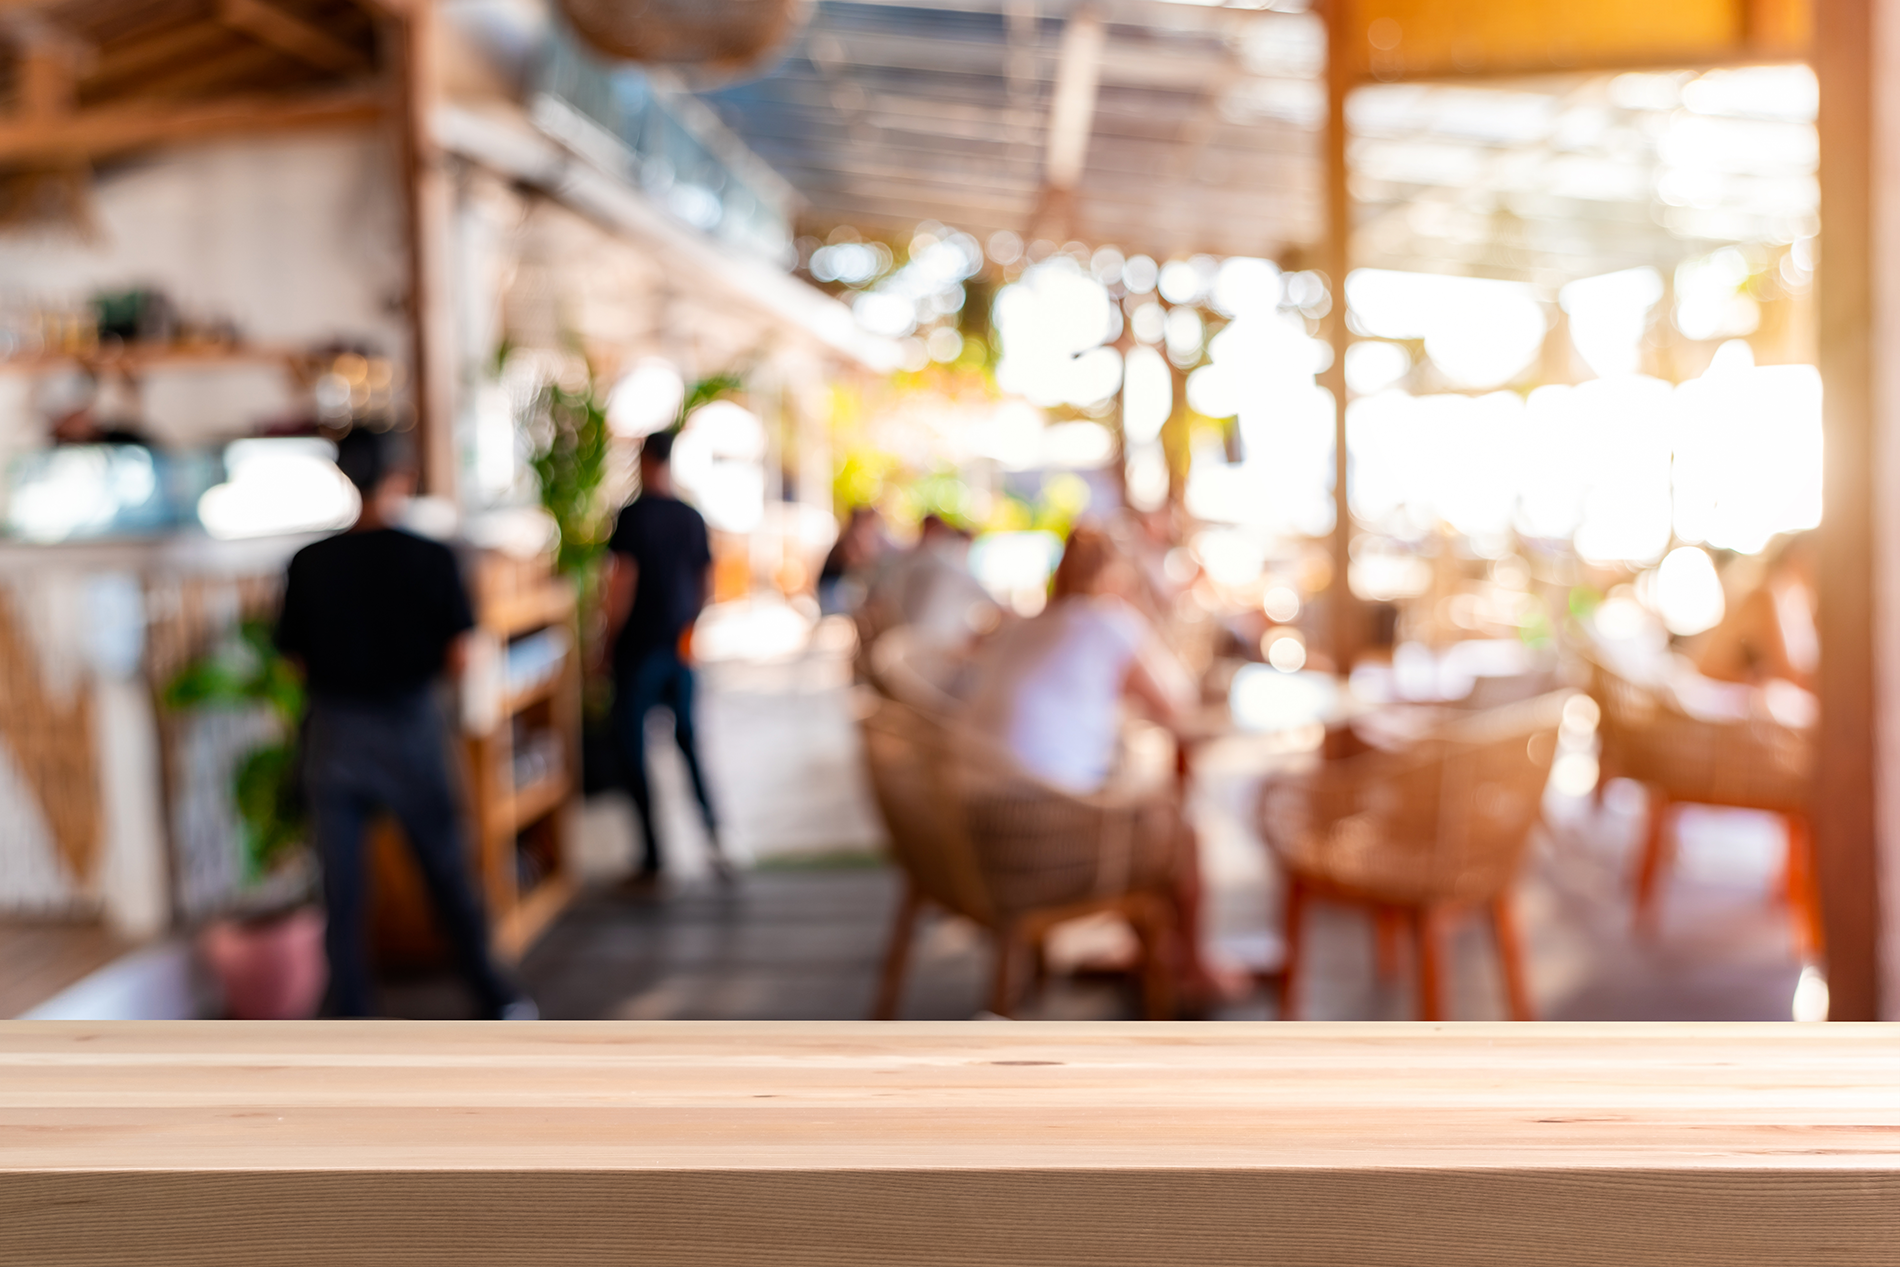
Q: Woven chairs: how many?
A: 3